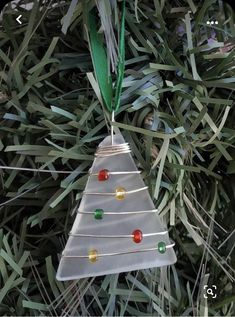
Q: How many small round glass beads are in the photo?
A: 6